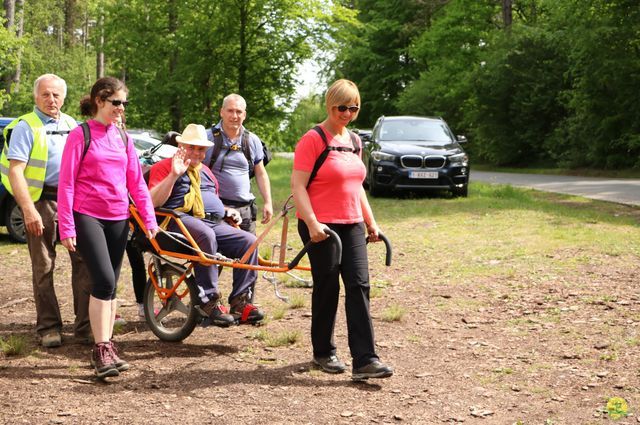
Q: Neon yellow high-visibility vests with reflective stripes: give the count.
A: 1